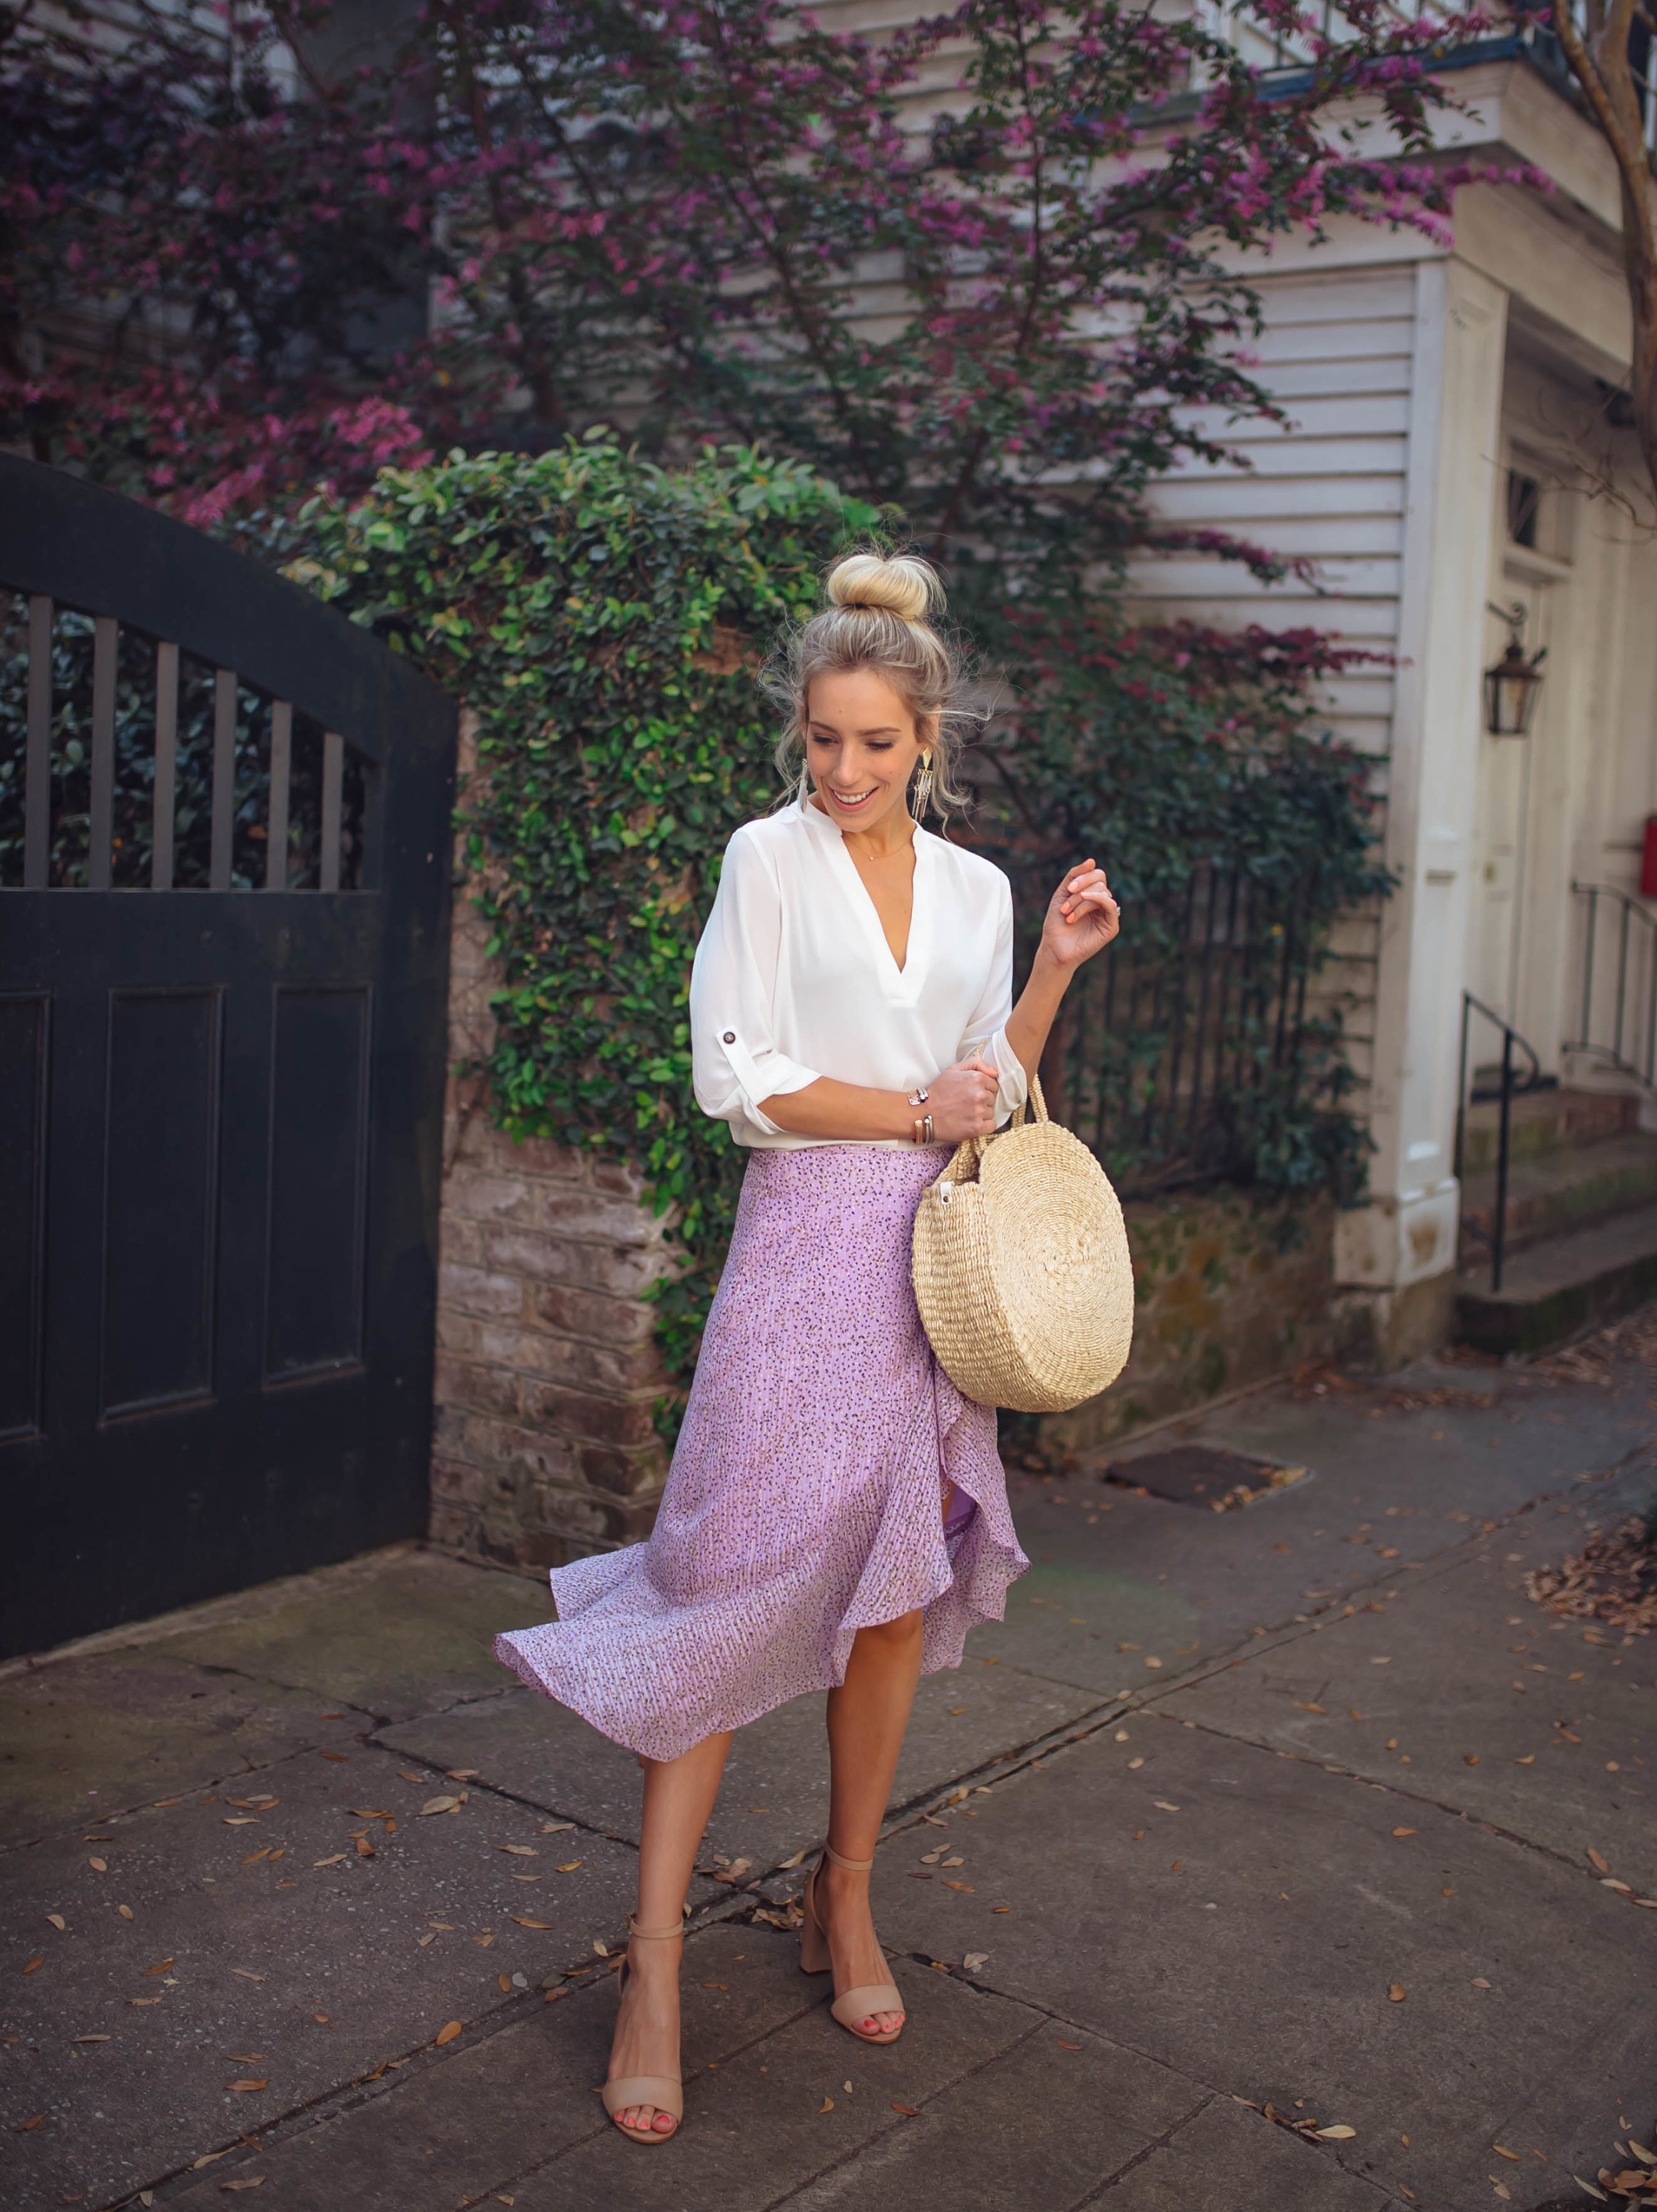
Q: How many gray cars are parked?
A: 0